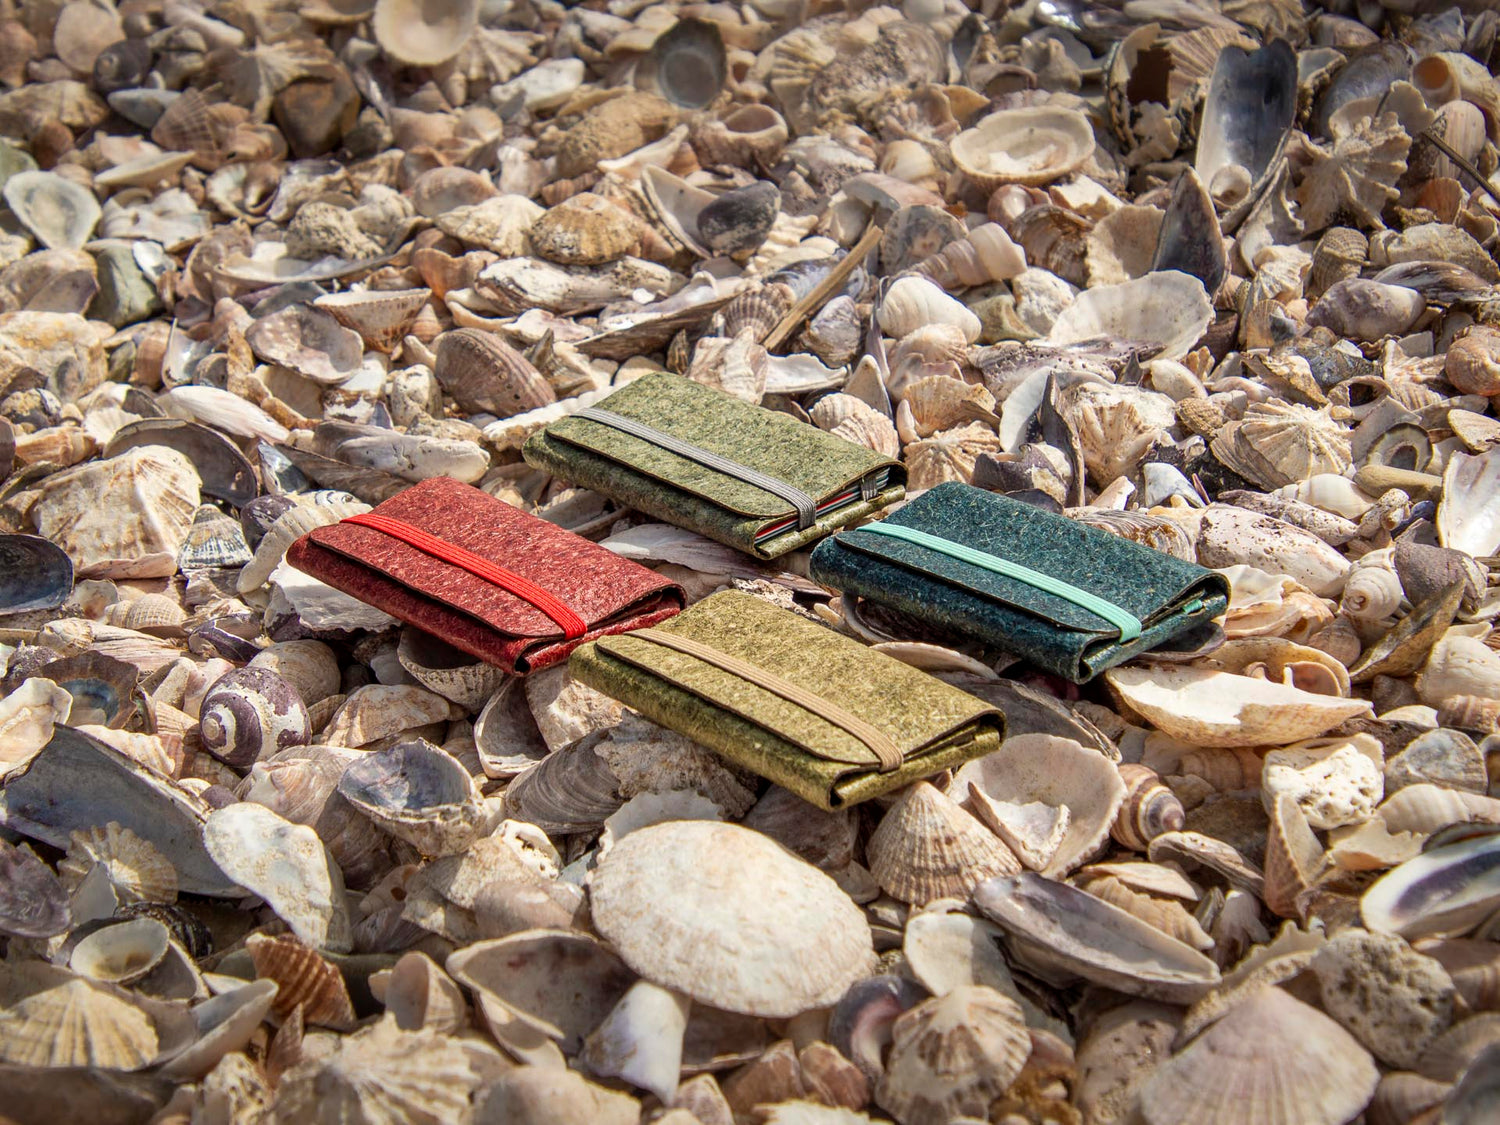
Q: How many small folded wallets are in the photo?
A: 4